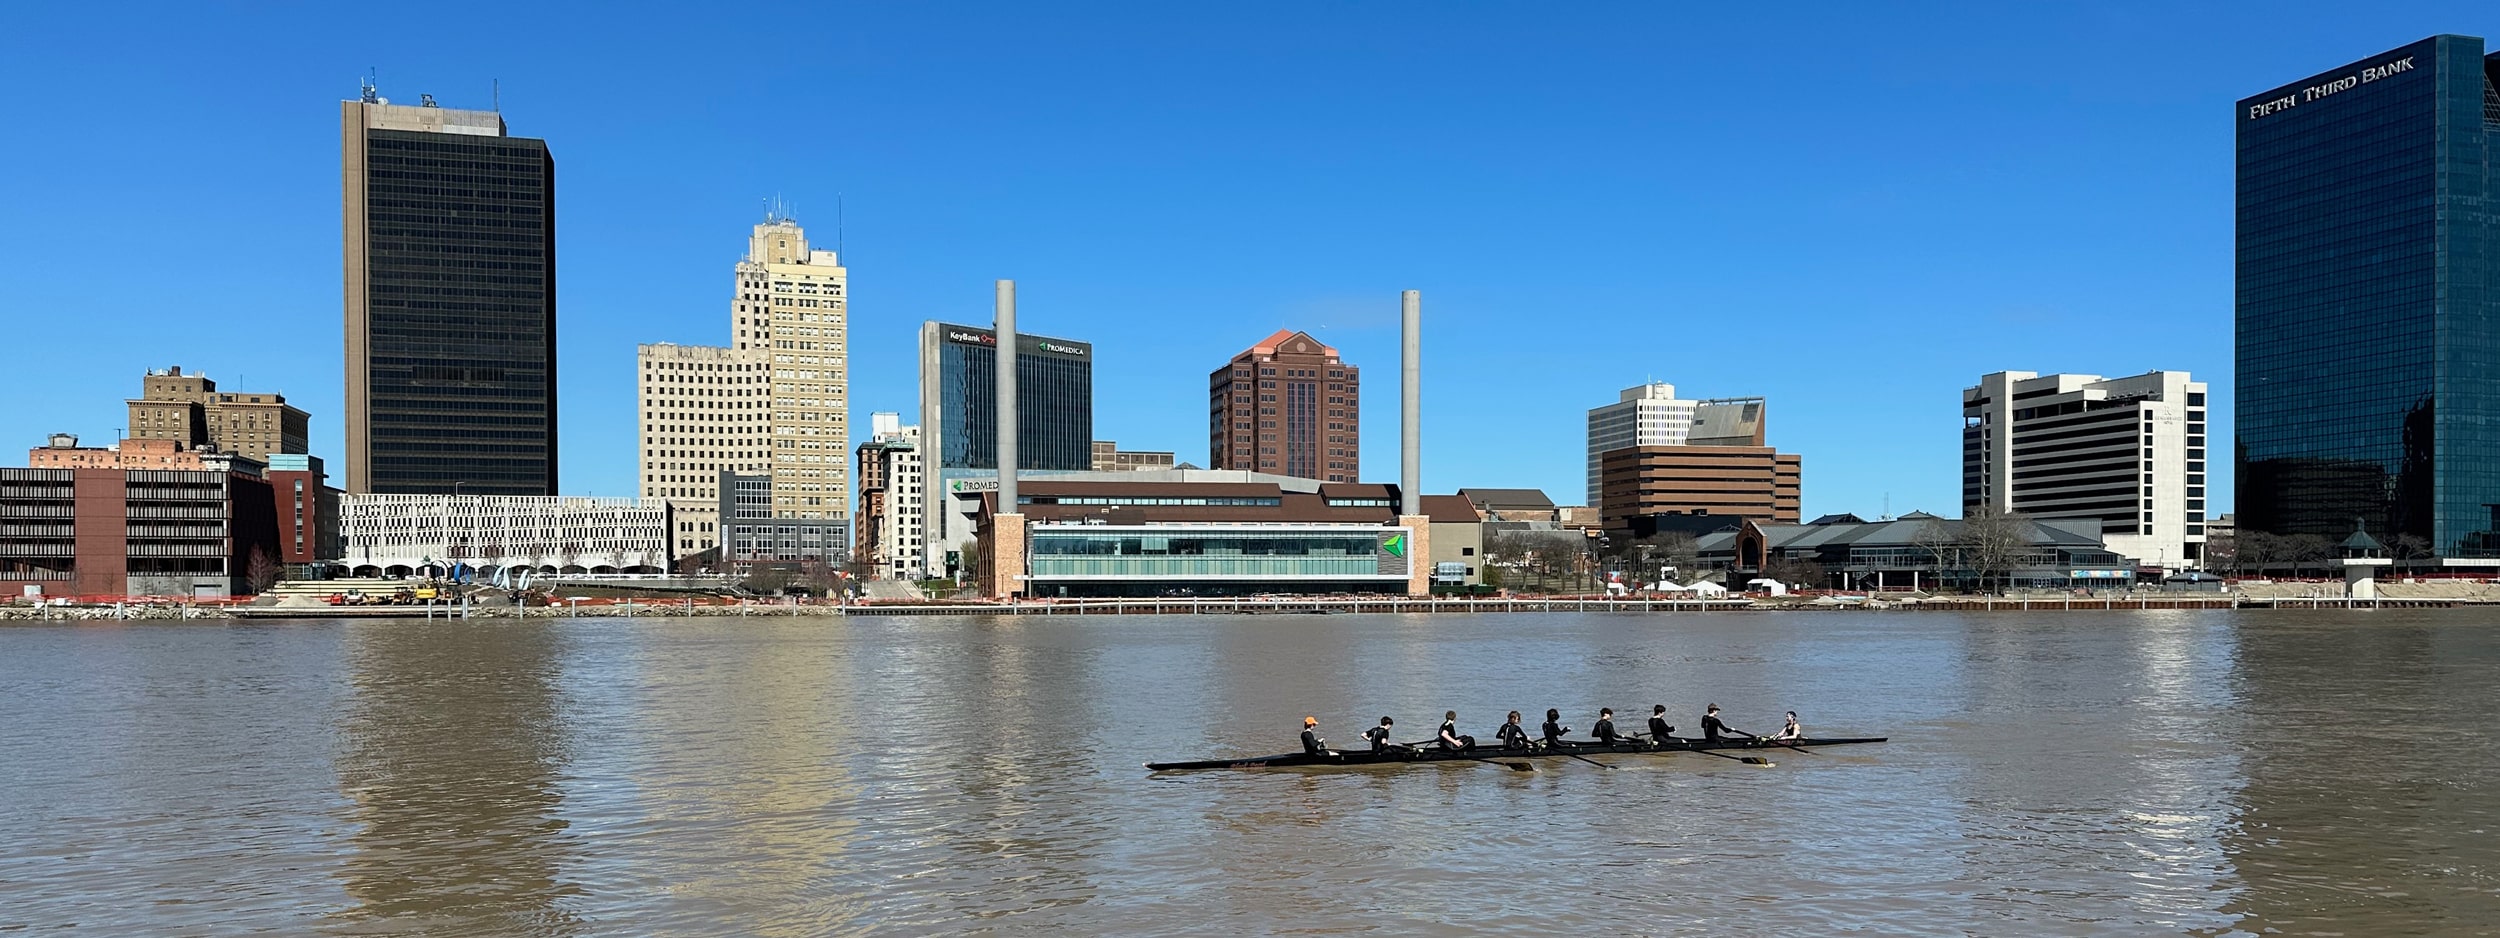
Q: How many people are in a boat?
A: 9